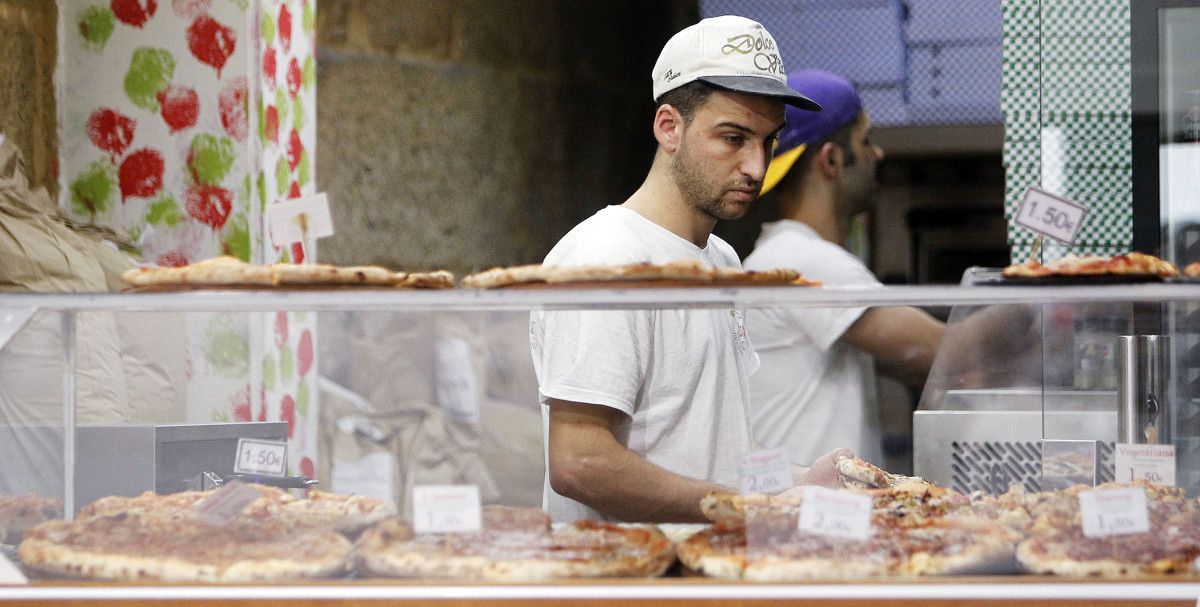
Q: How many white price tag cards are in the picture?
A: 8